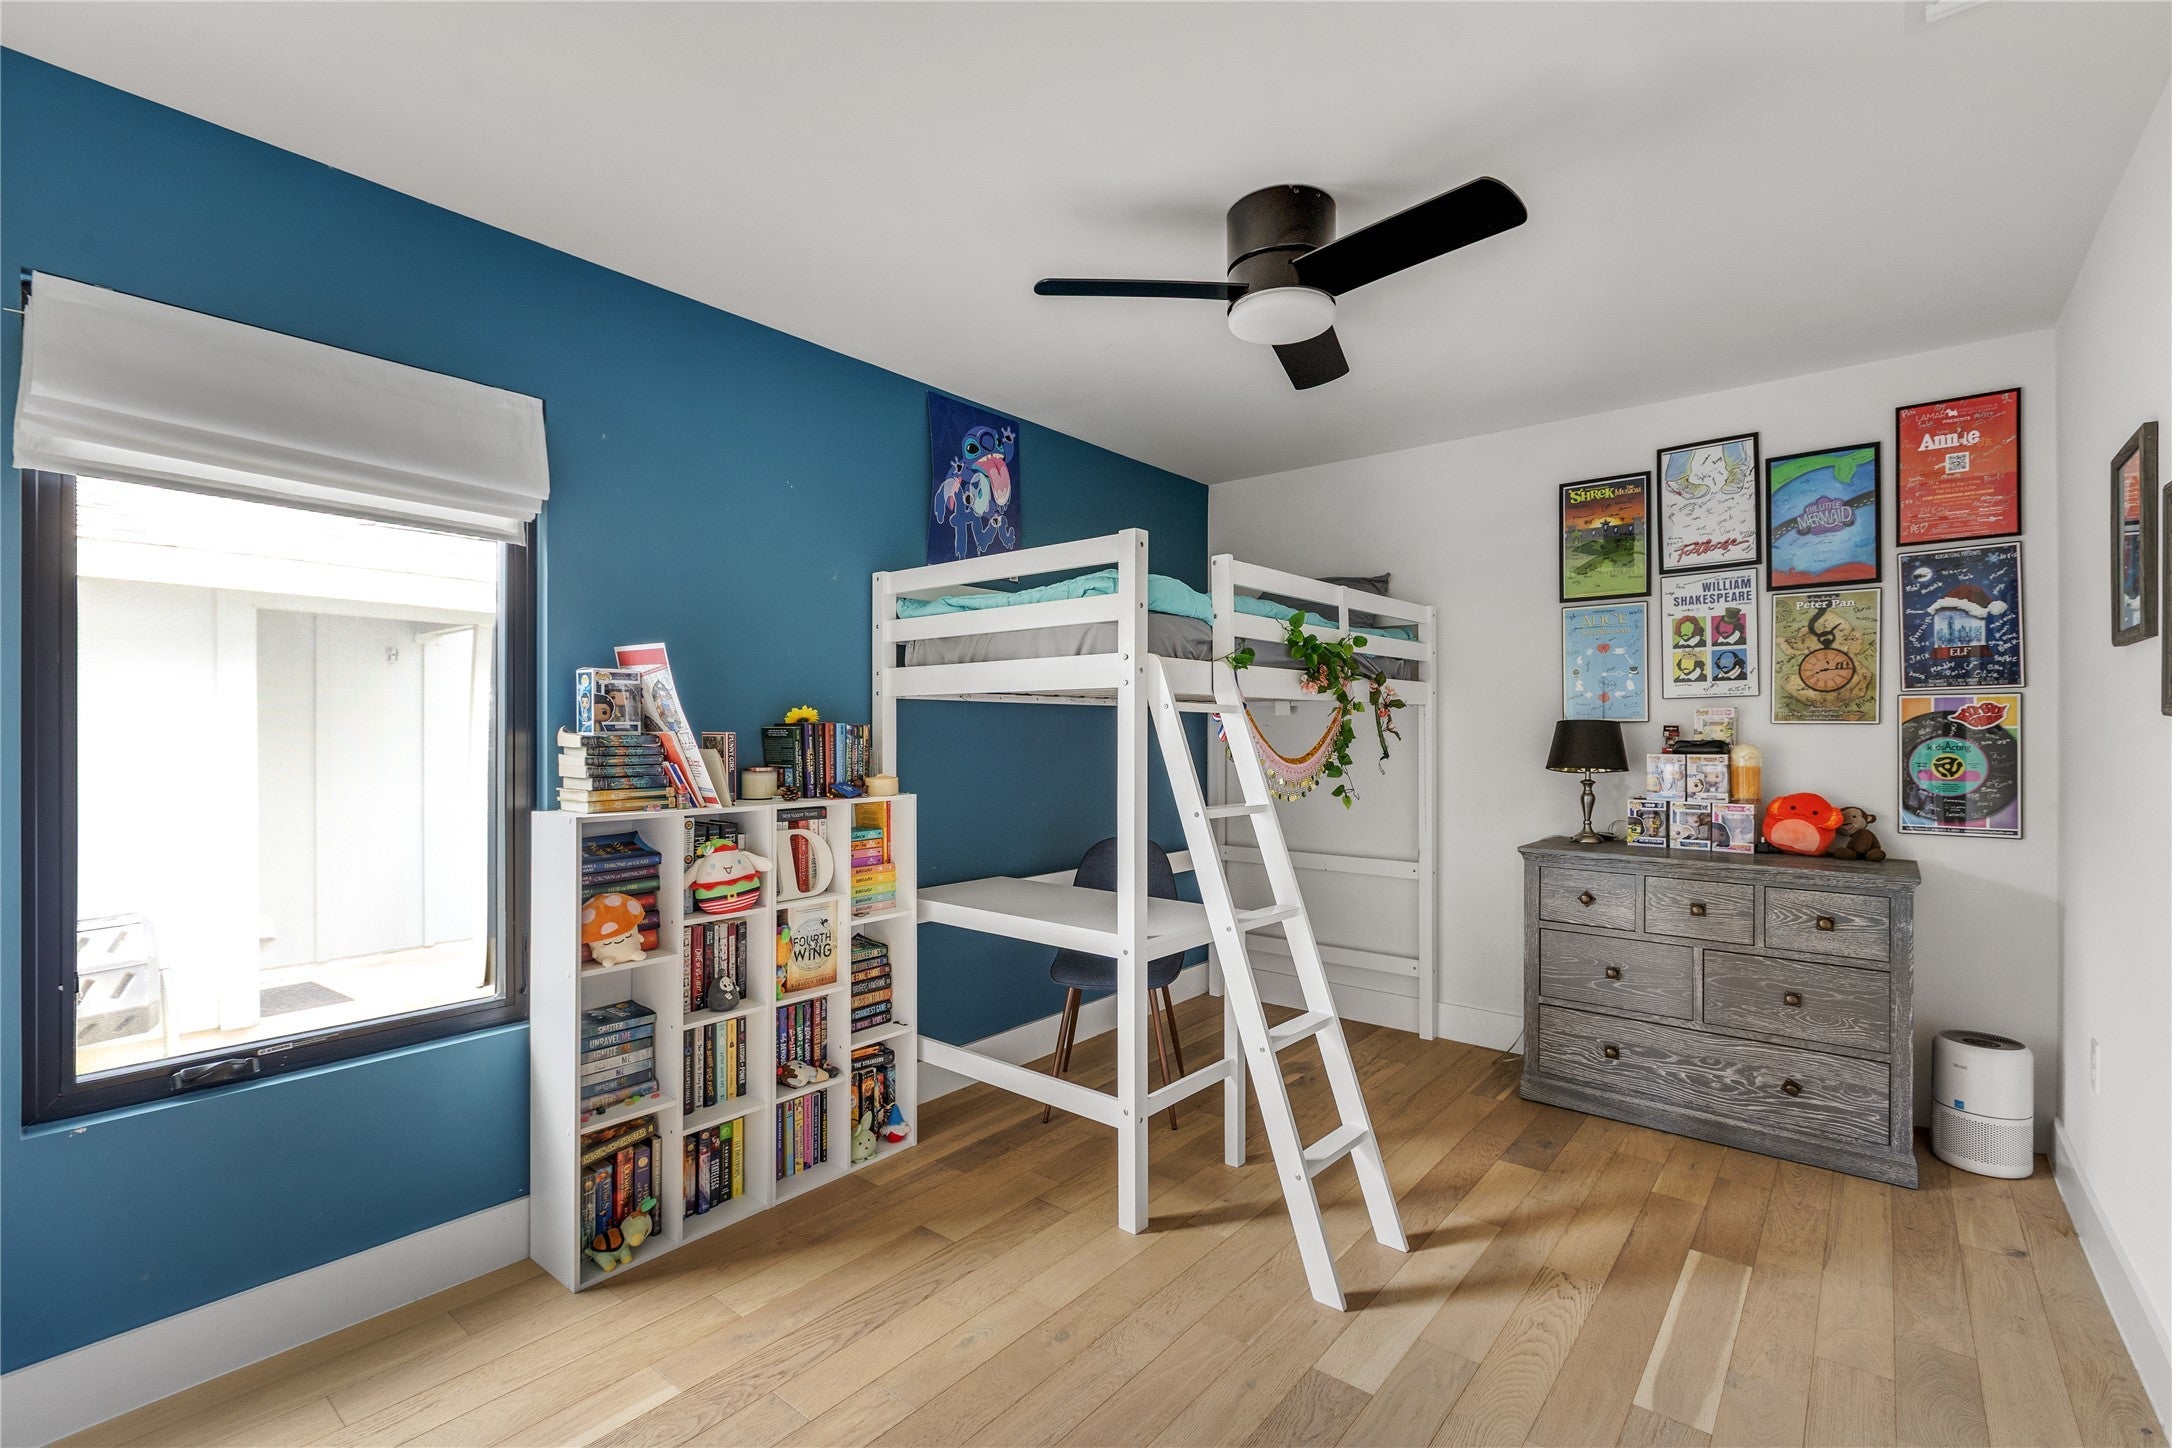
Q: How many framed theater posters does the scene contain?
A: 9